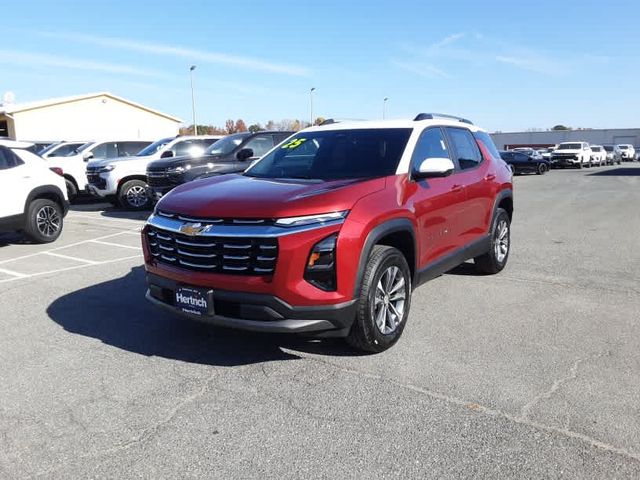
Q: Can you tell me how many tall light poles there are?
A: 3